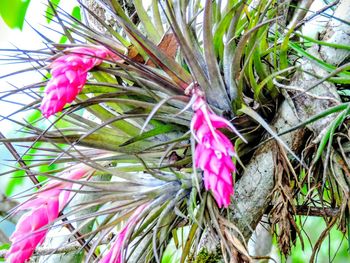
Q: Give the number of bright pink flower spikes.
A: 4